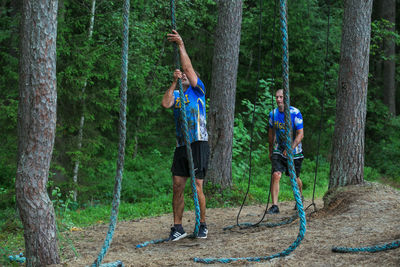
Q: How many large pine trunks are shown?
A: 3